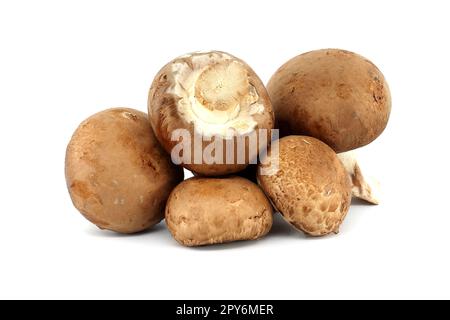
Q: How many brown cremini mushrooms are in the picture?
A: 5